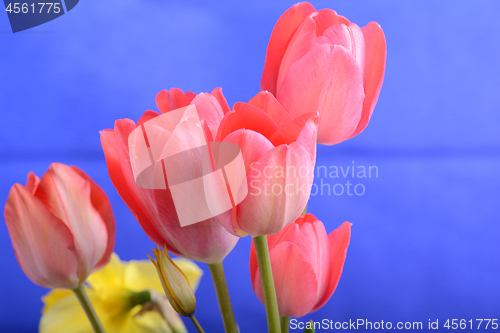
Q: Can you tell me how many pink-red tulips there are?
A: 5